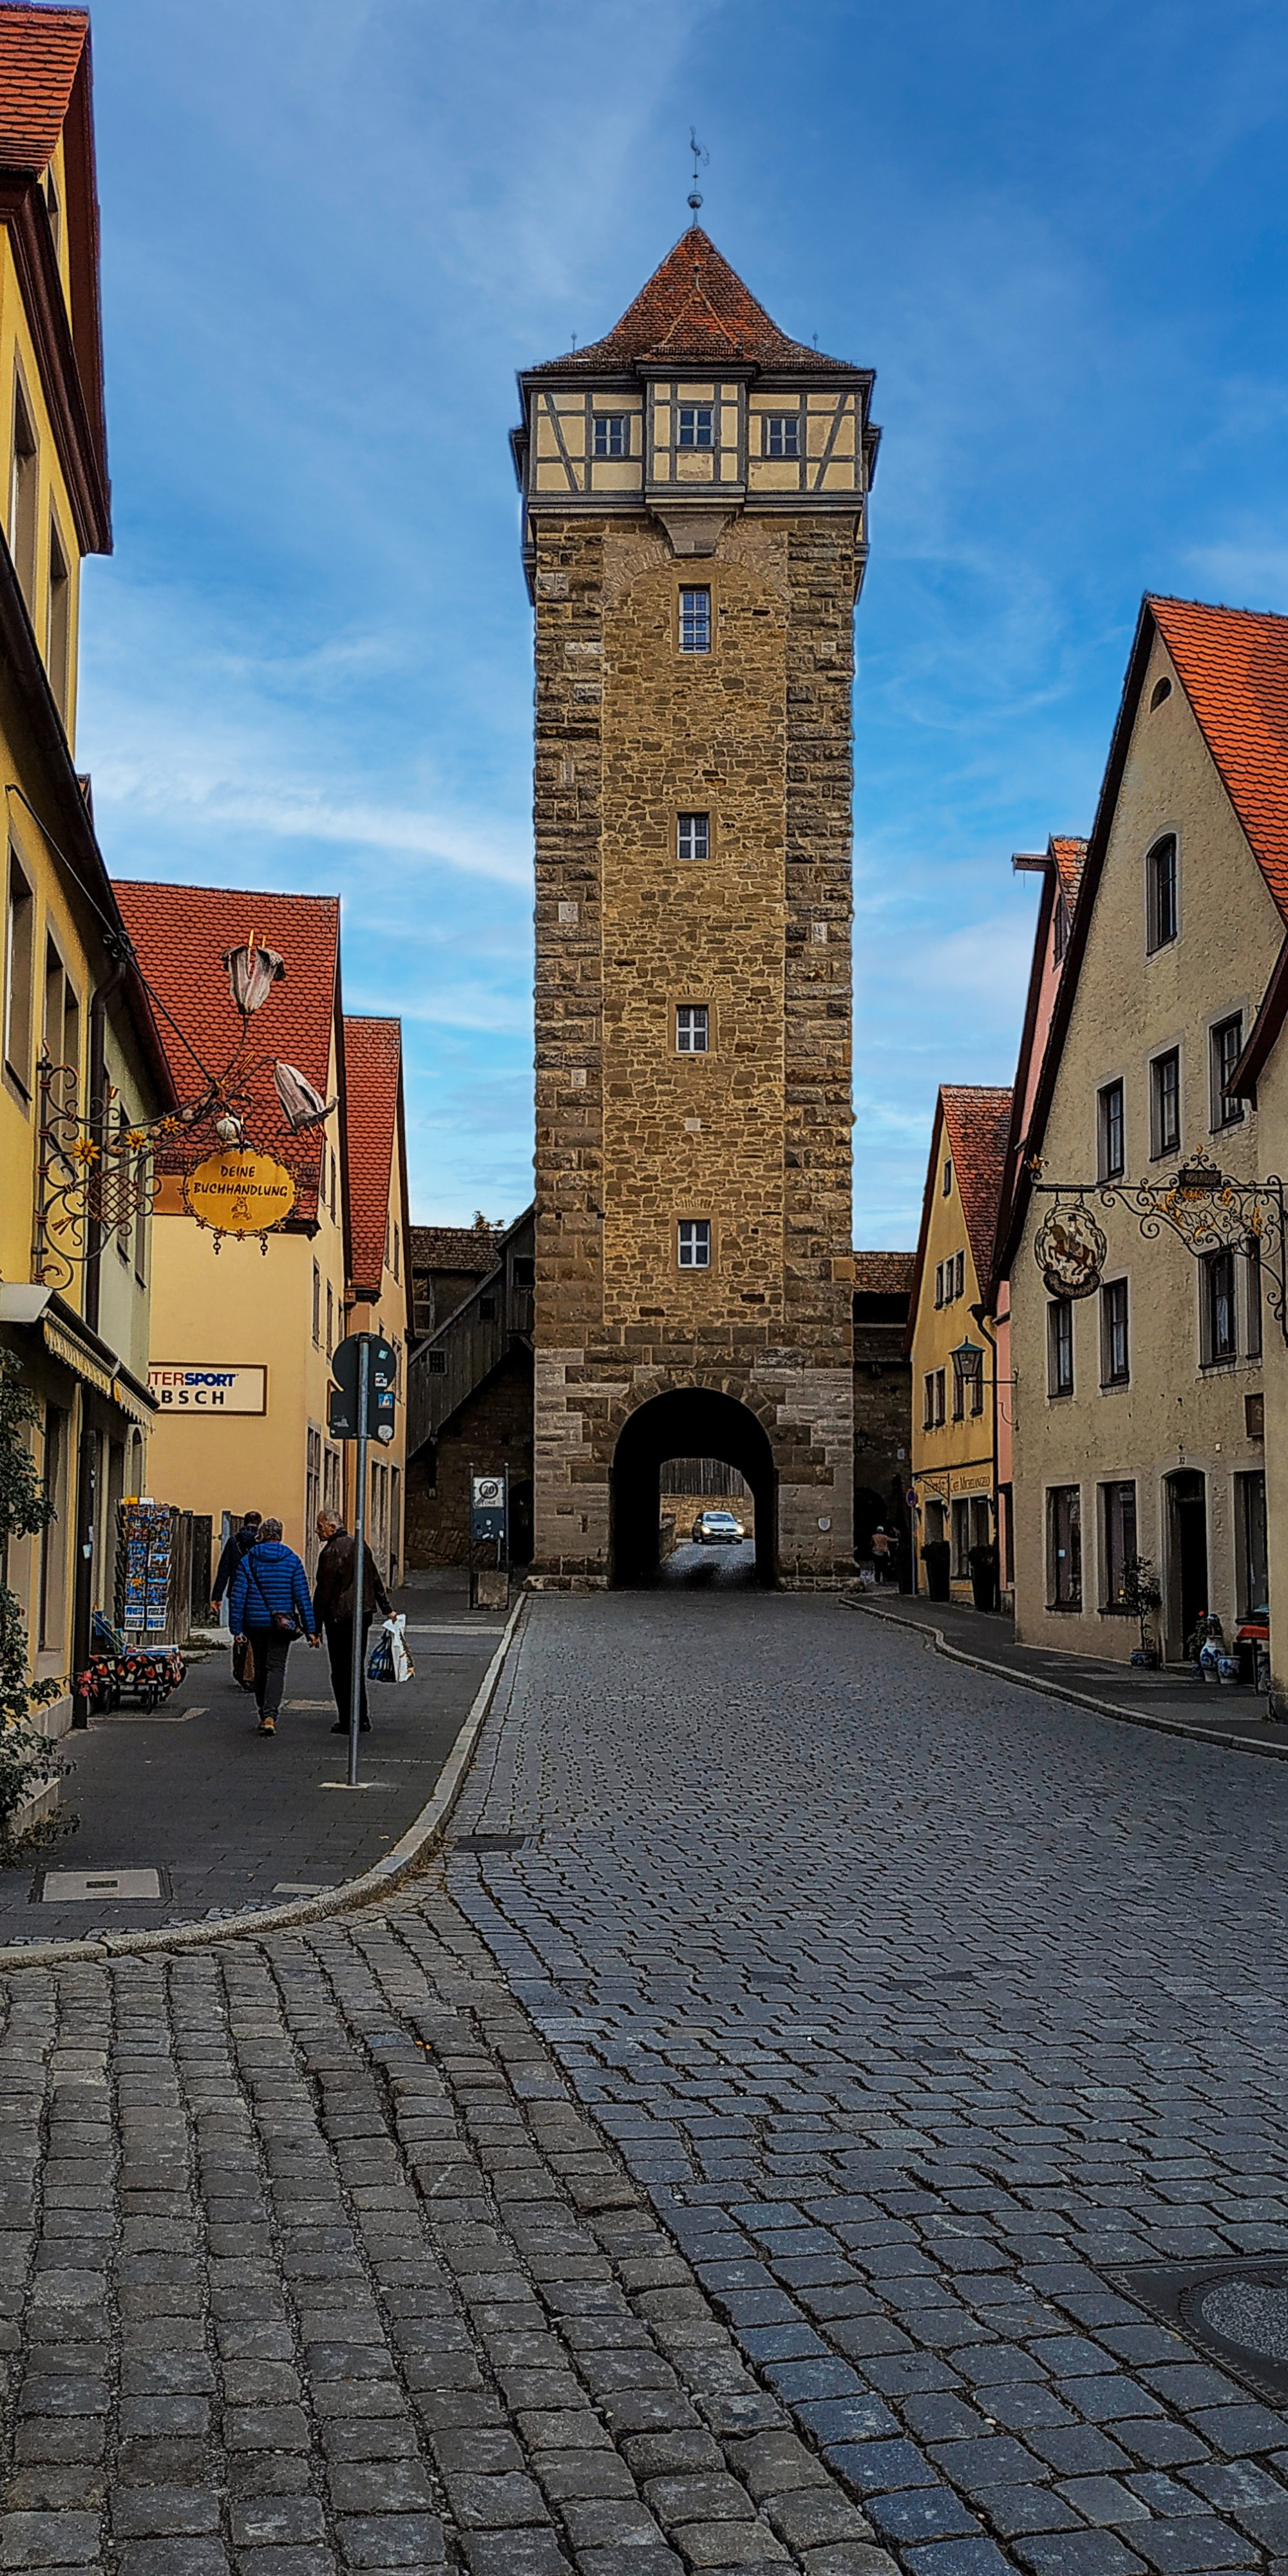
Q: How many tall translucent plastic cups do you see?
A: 0